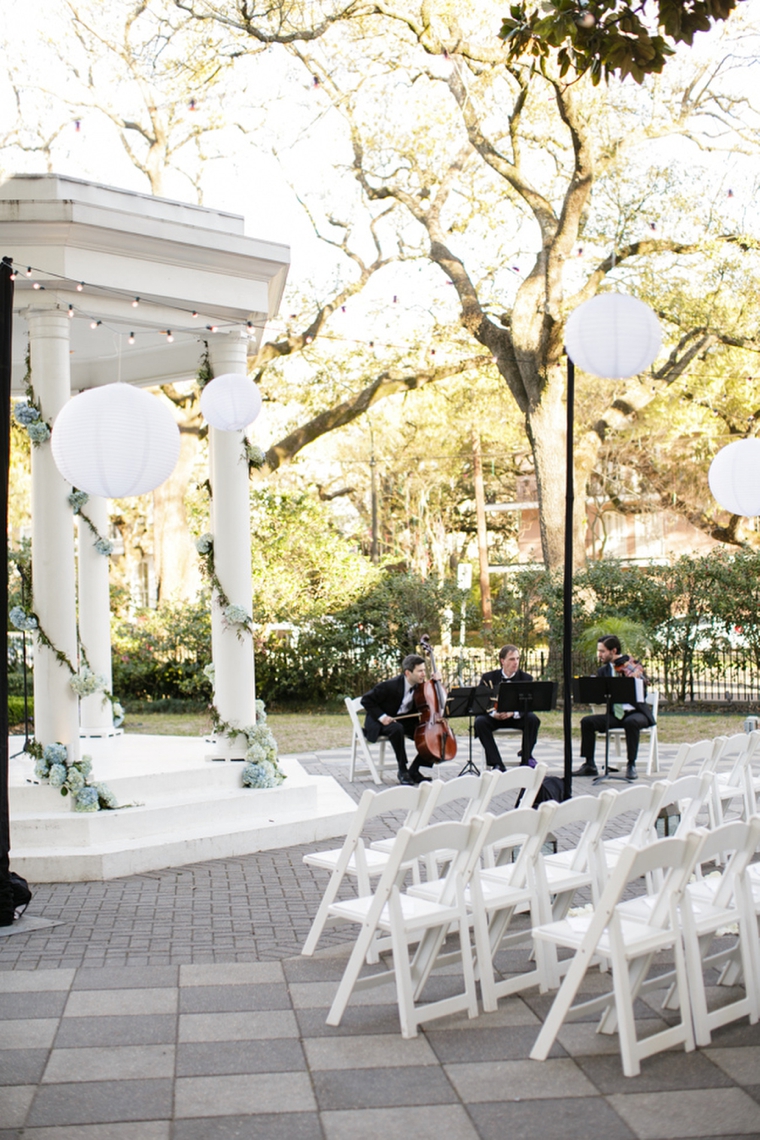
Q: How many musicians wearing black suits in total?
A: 3